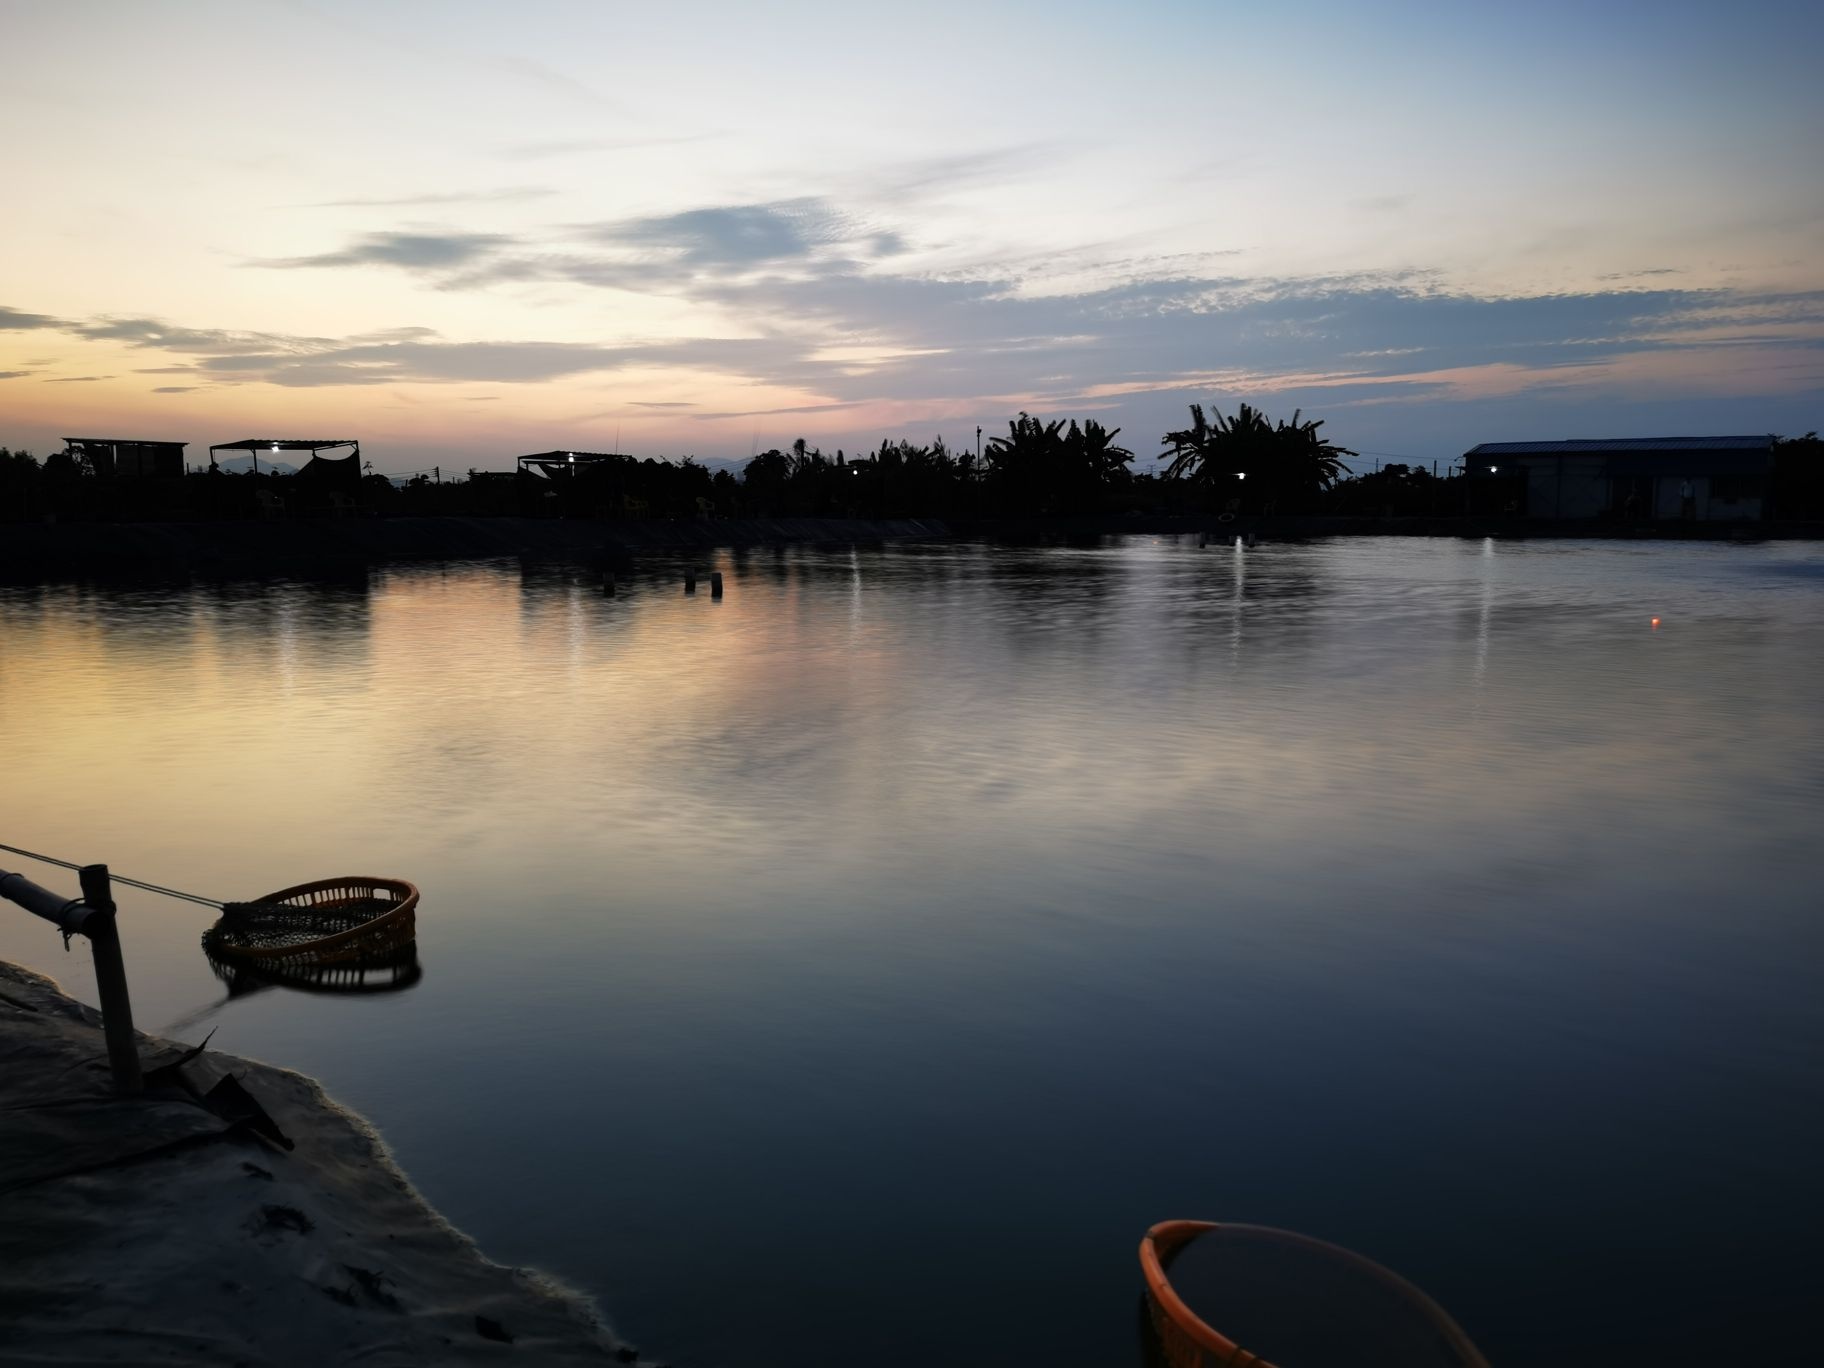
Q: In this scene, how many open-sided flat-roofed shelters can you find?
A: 3